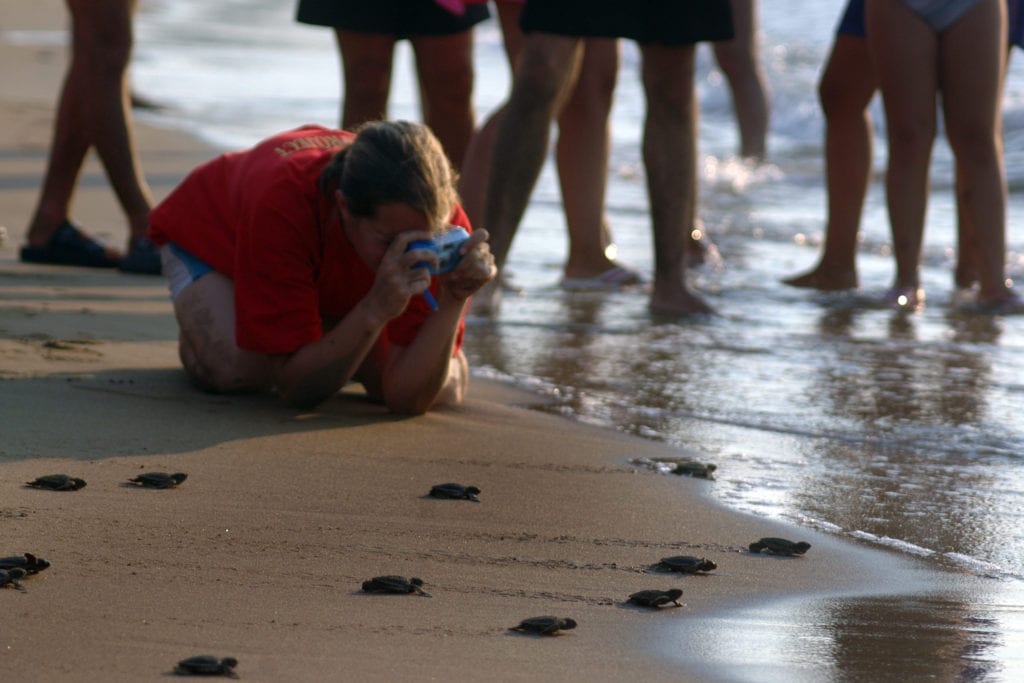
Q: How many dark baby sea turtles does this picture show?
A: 12